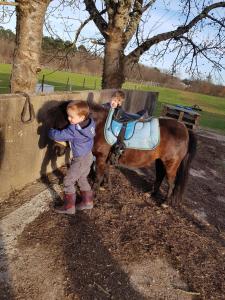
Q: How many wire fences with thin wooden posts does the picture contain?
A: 1